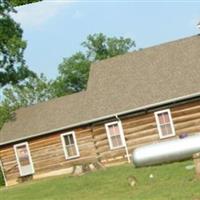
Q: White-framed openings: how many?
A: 4